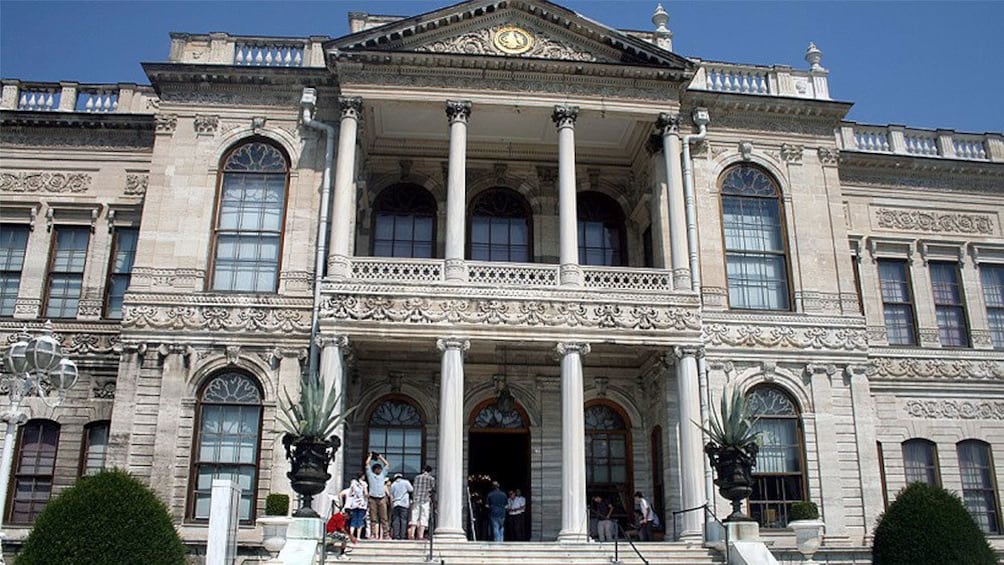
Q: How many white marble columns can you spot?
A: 8